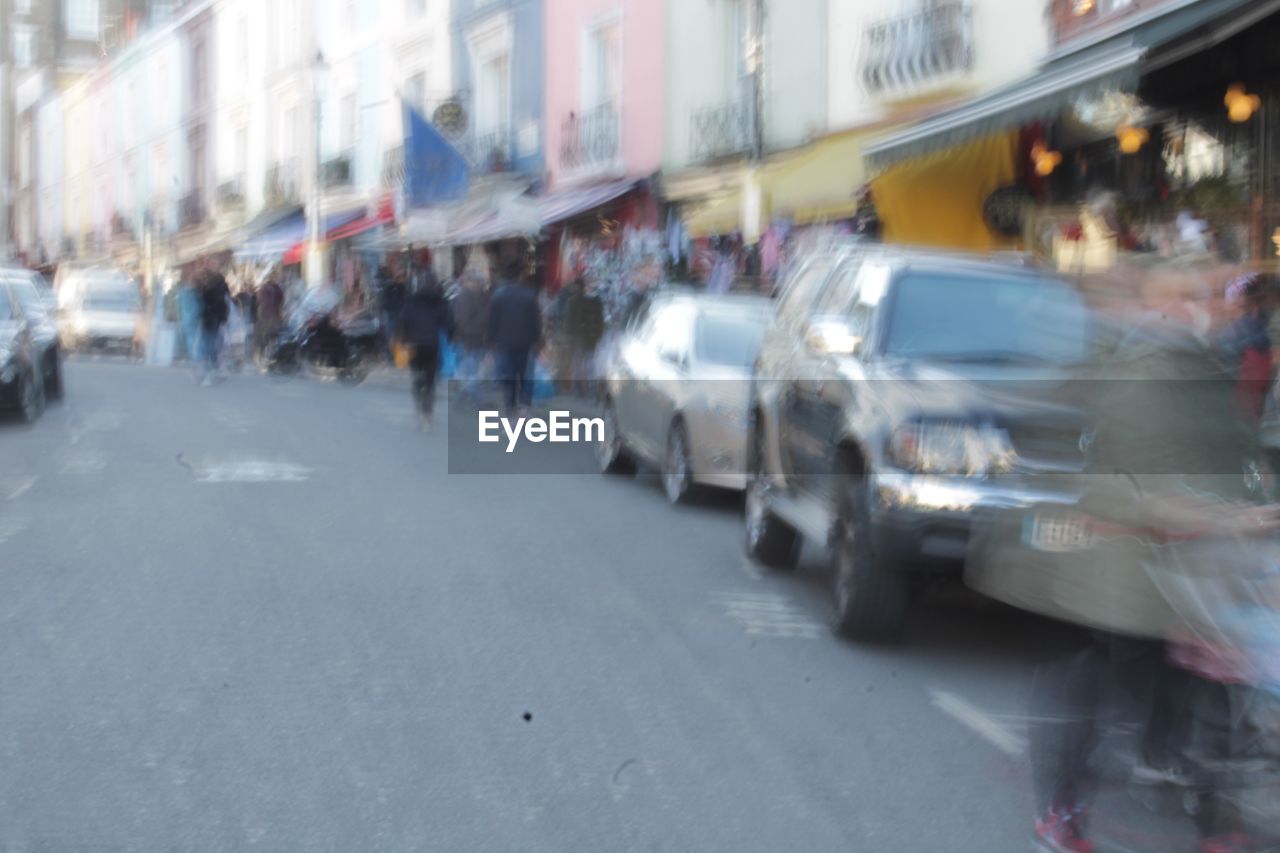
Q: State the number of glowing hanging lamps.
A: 3